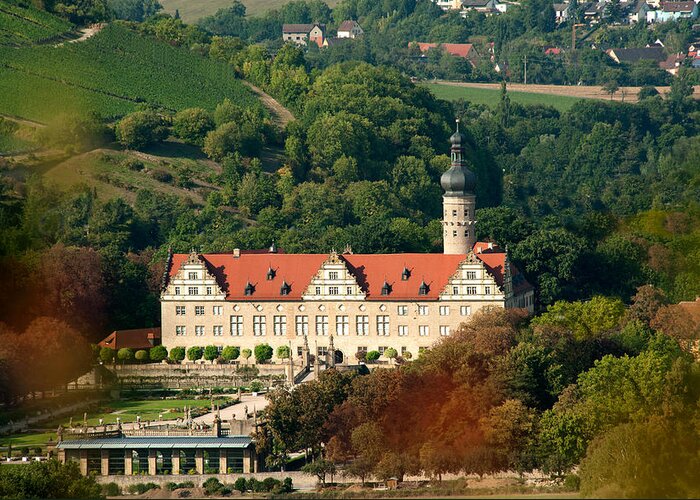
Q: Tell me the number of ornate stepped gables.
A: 3